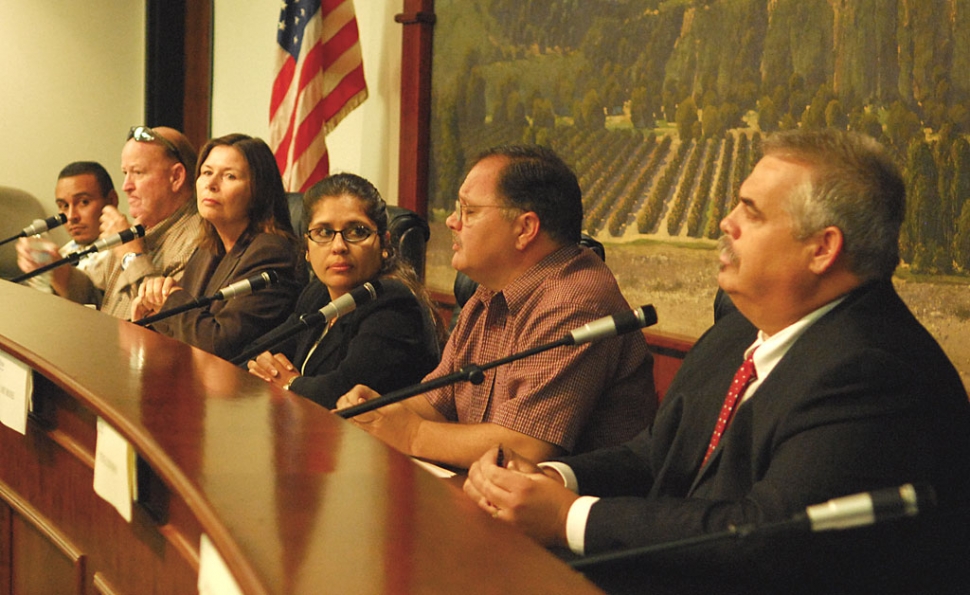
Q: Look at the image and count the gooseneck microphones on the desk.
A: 6